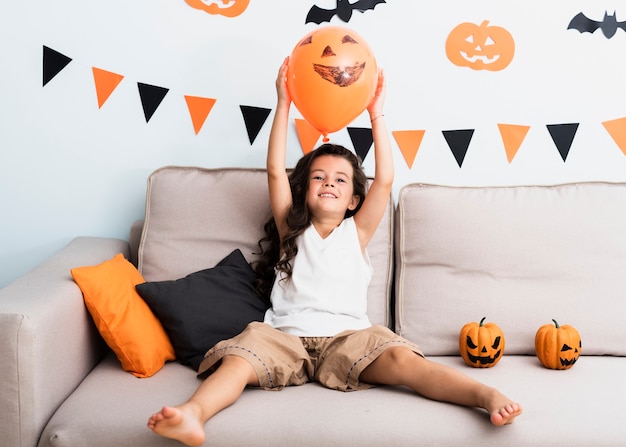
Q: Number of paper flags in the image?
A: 12